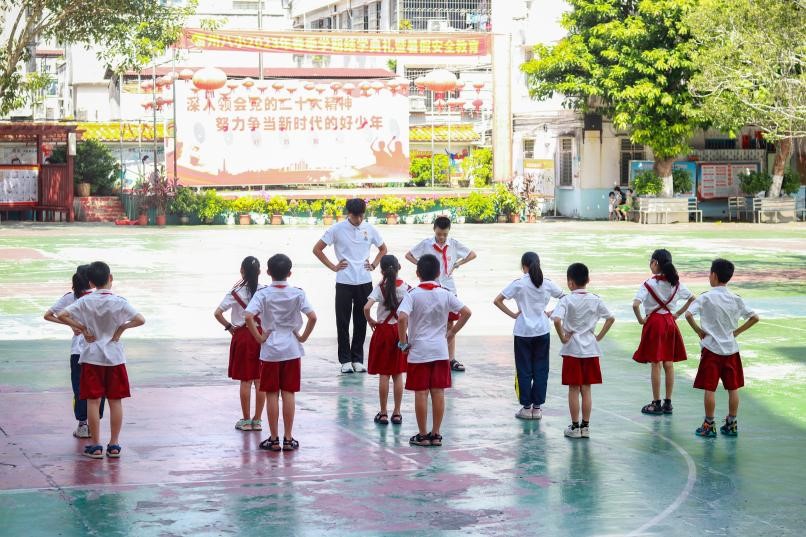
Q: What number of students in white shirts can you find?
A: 11